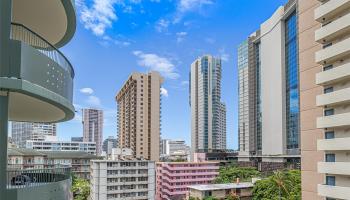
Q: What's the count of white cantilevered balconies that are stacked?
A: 9